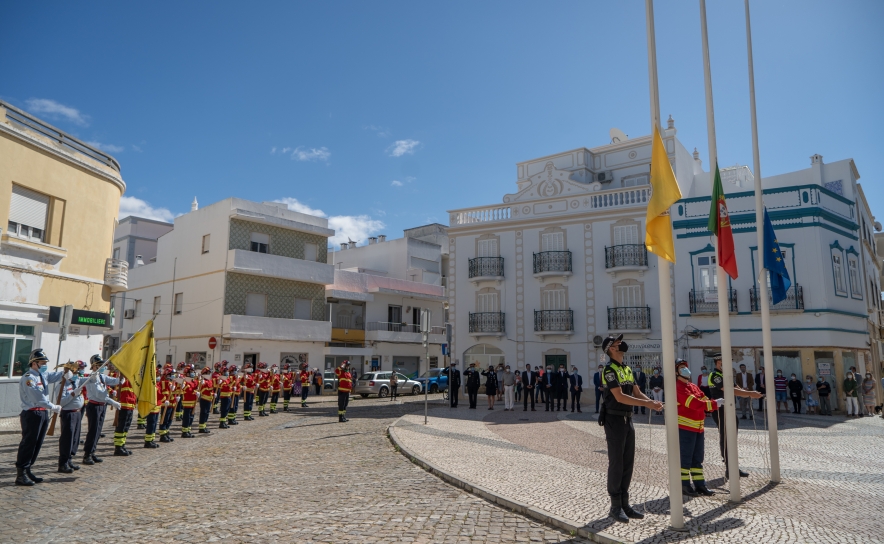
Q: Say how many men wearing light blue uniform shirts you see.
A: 3